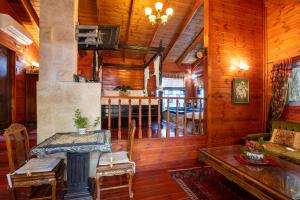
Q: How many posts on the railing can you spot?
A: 11